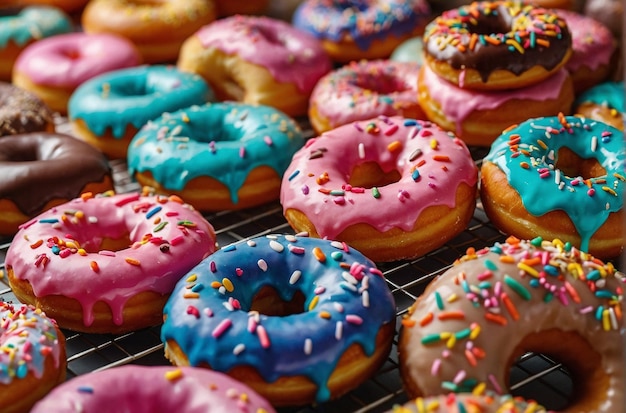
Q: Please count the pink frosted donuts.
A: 8